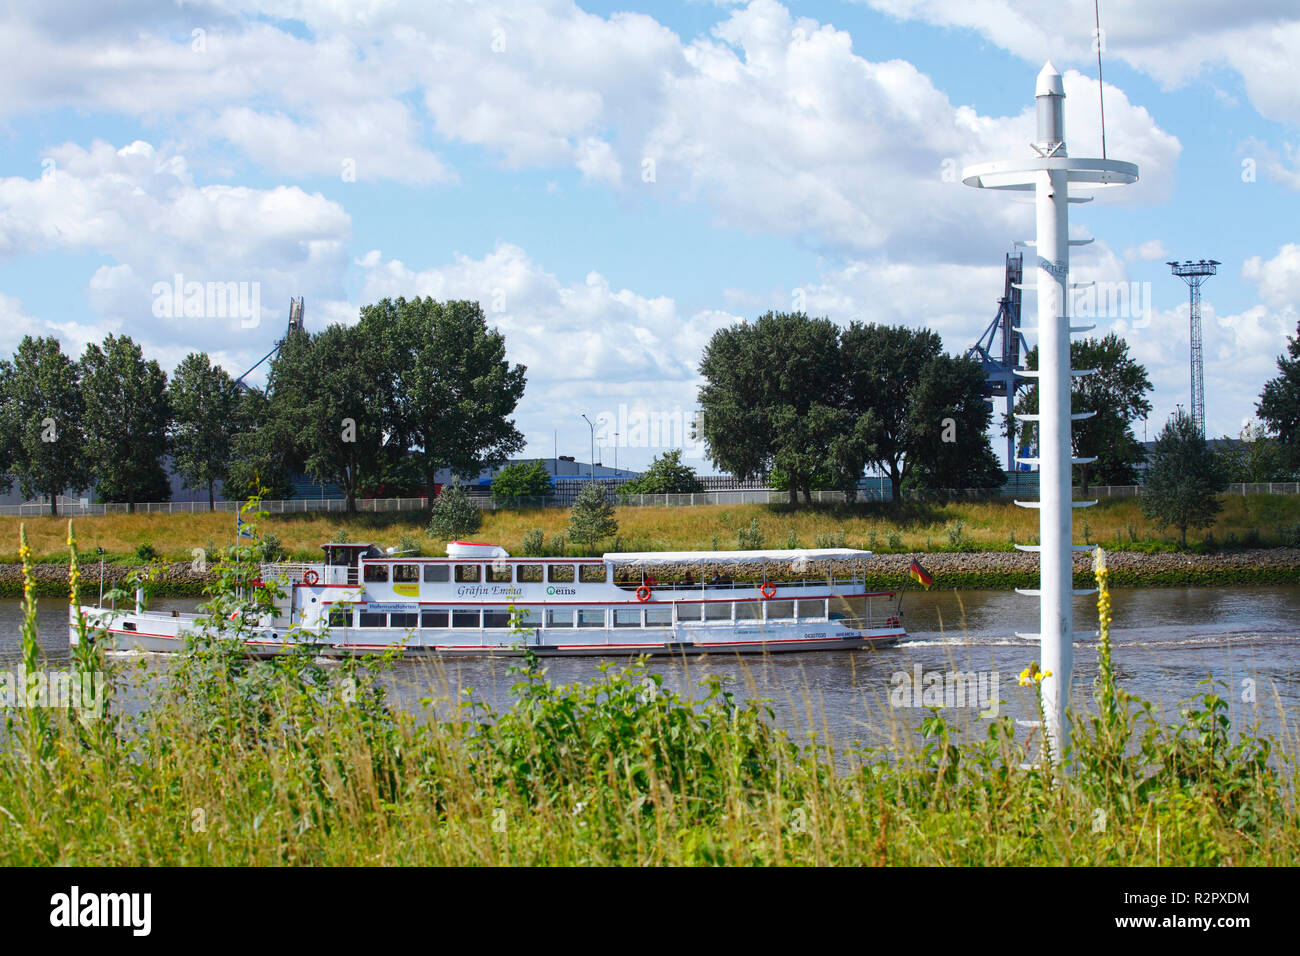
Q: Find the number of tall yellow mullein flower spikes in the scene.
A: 3